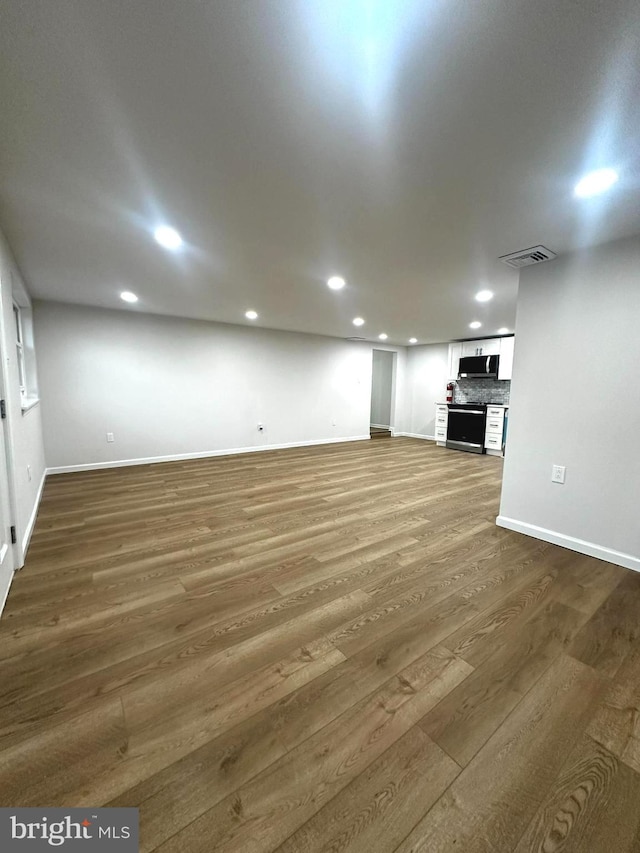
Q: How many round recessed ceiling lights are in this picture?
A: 11